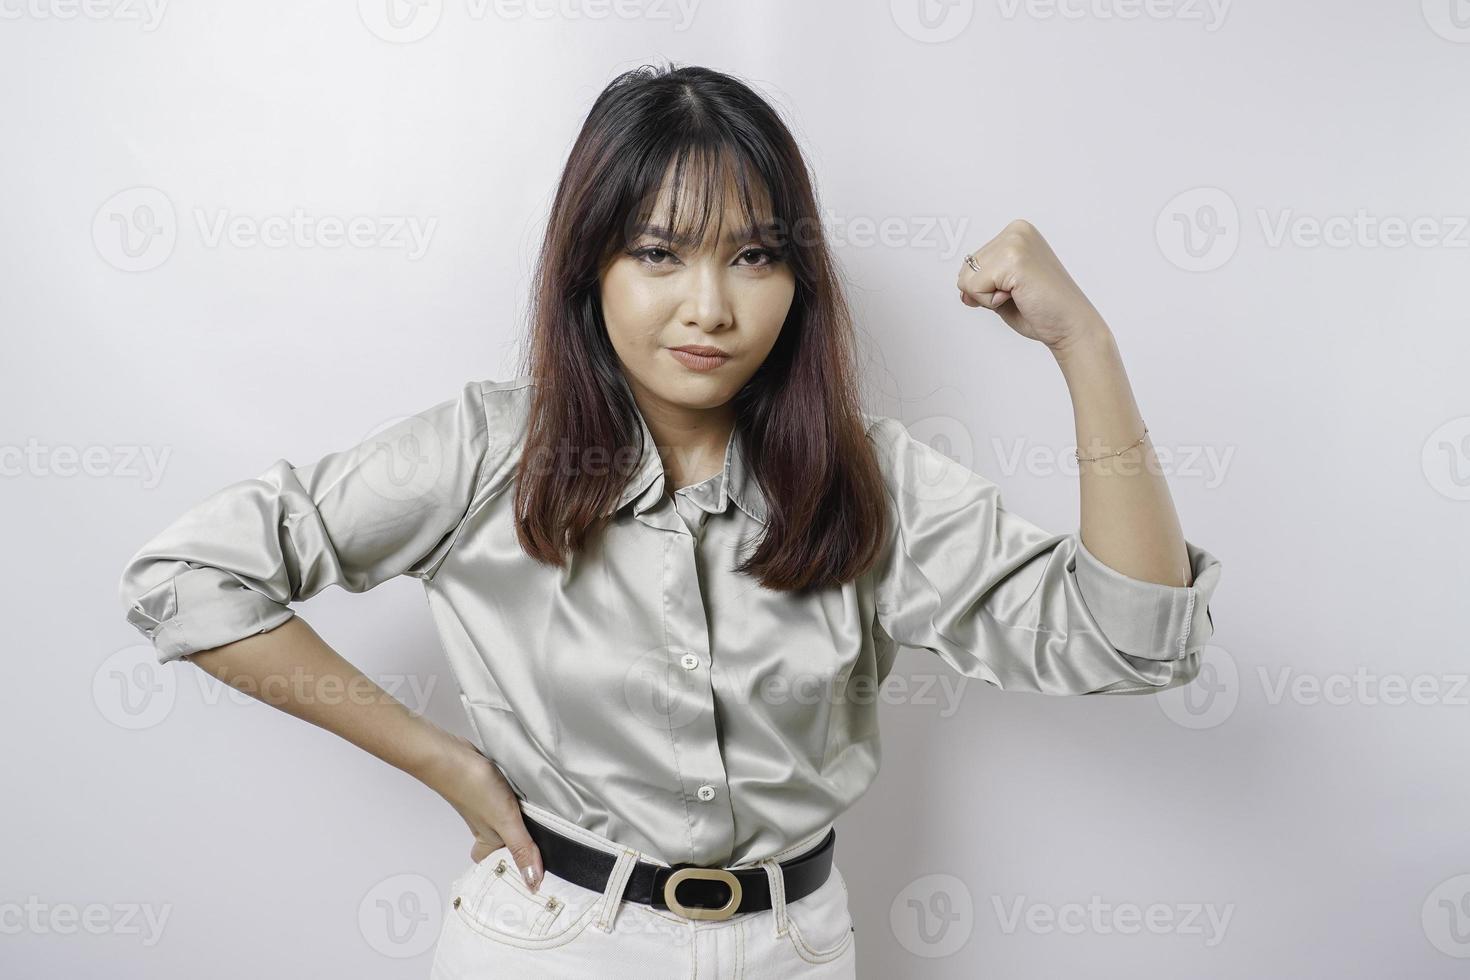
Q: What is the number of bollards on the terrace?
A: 0